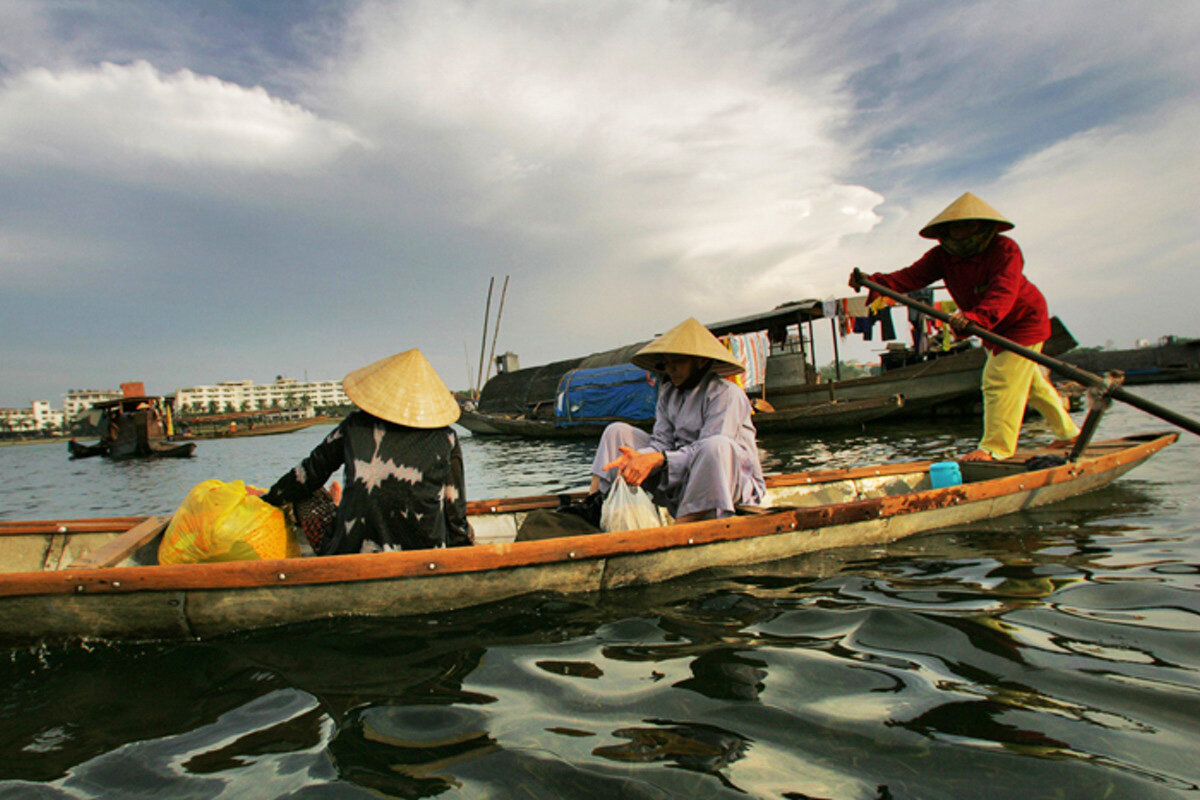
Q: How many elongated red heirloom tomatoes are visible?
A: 0